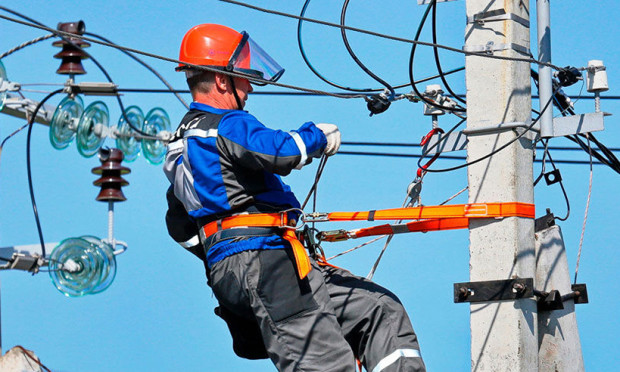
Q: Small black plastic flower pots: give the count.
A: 0